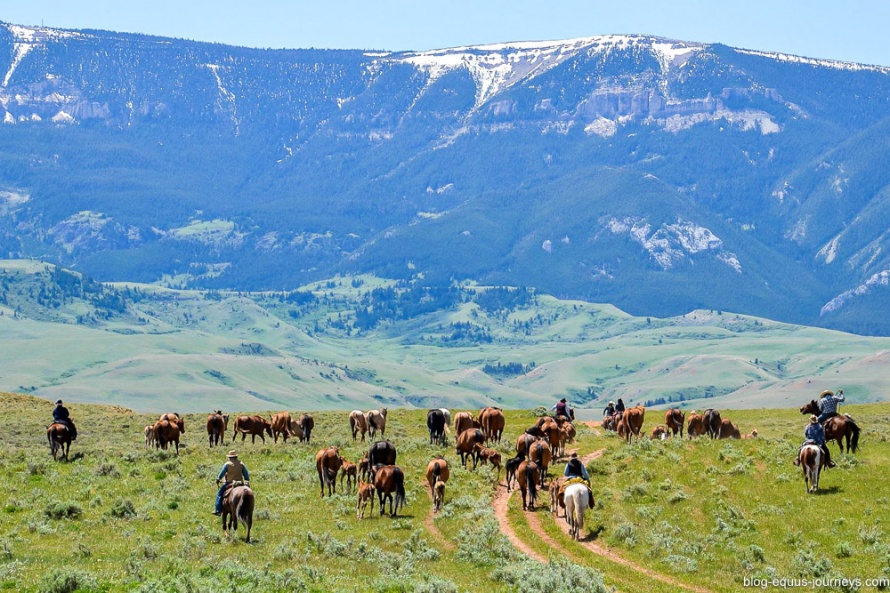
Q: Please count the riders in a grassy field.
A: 8